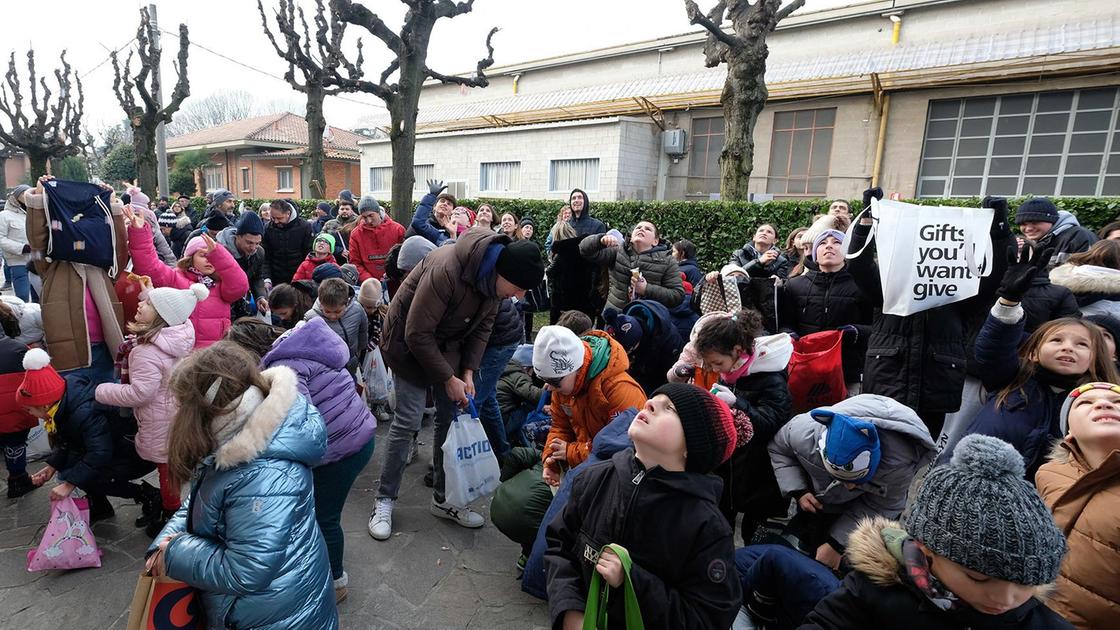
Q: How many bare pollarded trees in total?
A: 5